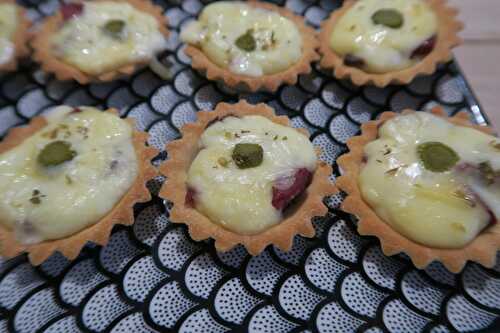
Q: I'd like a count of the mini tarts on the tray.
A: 7